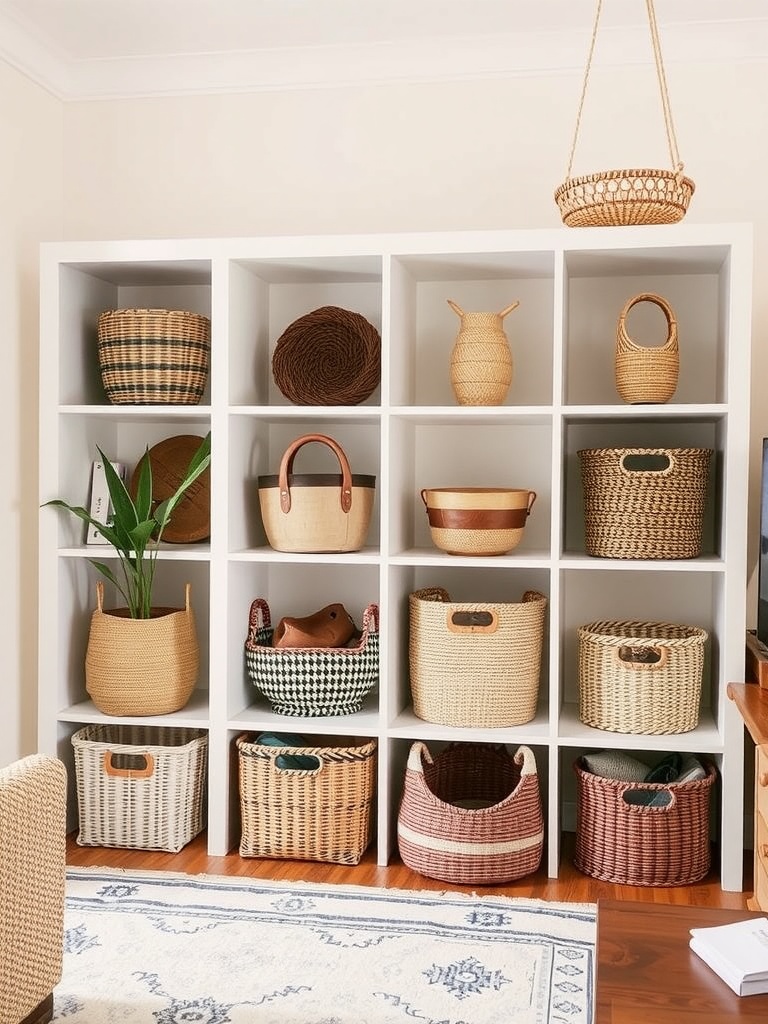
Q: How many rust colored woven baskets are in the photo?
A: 2